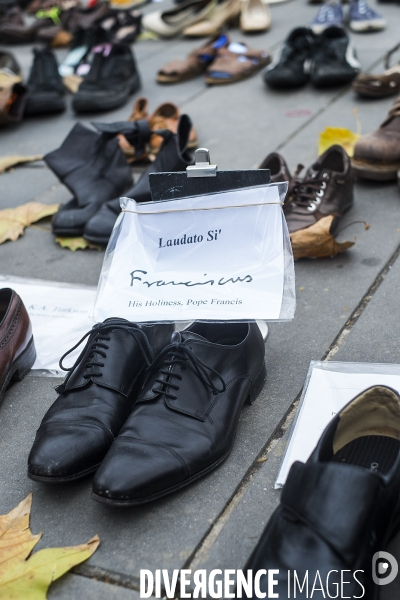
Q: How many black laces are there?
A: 2